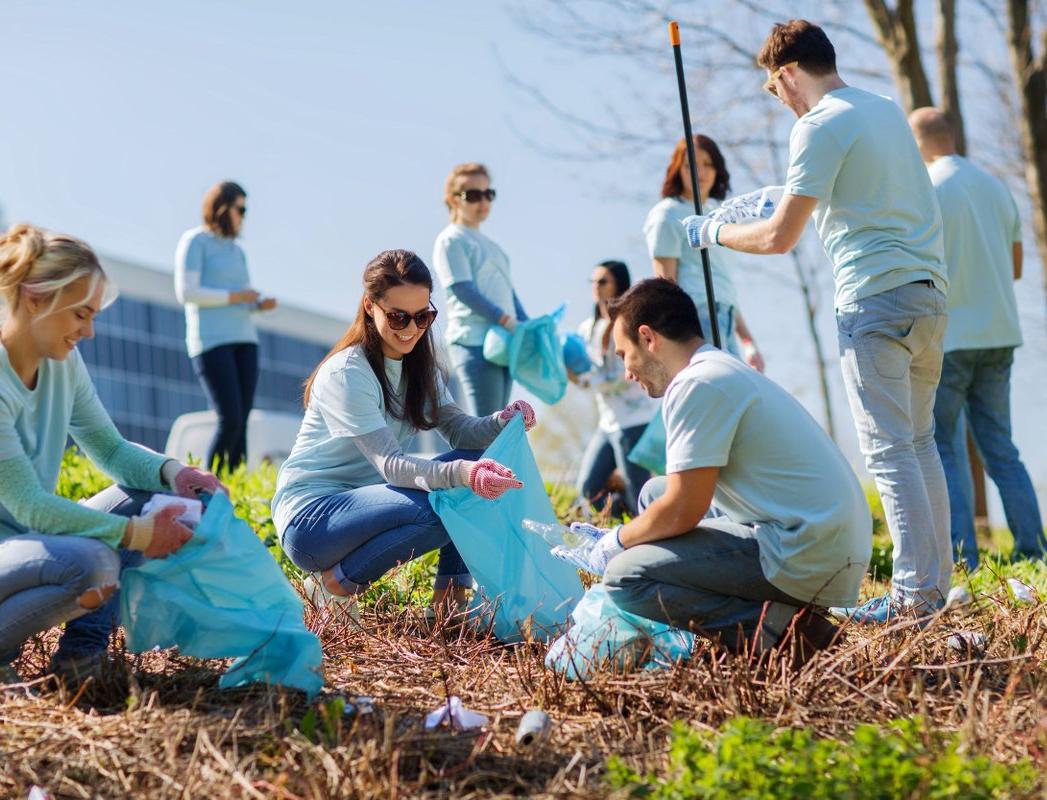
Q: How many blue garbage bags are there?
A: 5